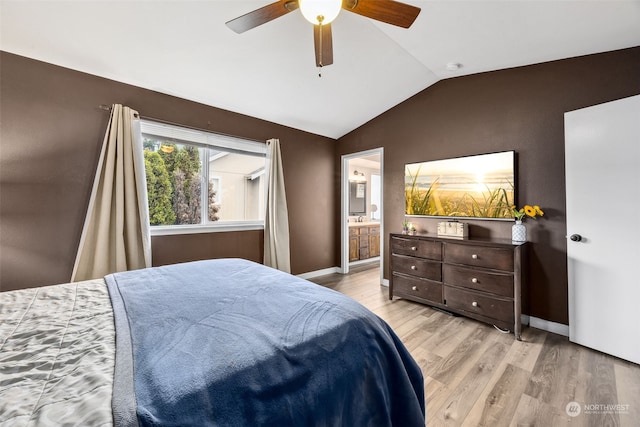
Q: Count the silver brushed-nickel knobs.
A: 6